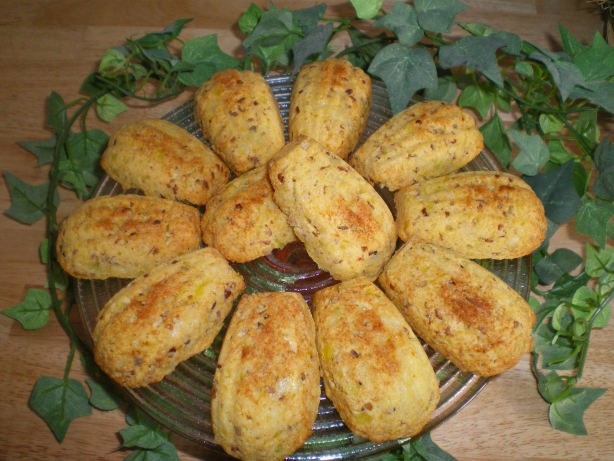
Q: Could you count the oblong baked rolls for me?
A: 12